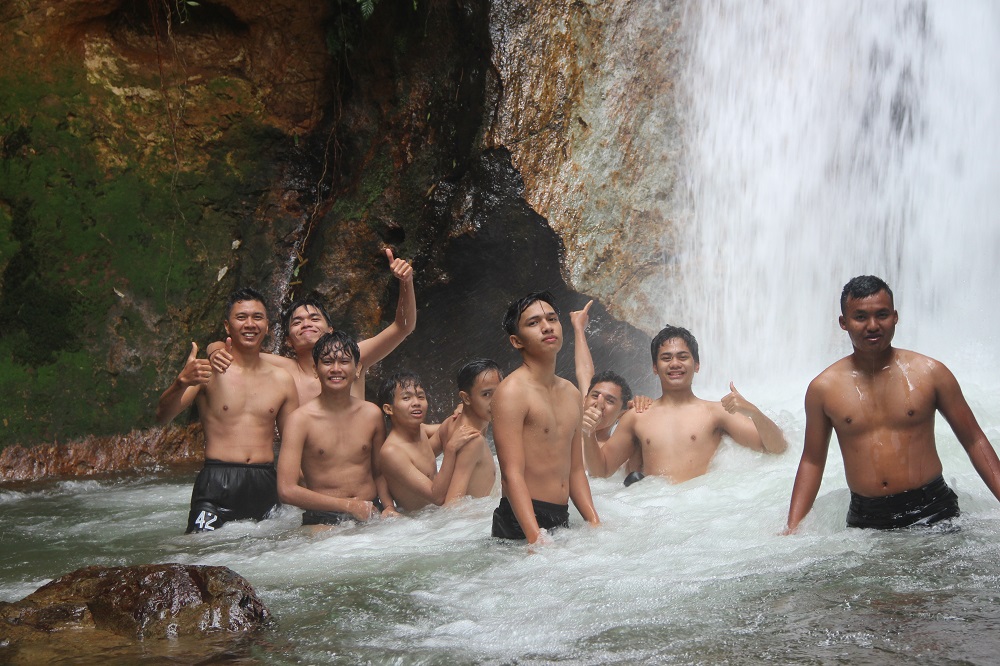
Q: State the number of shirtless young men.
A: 9